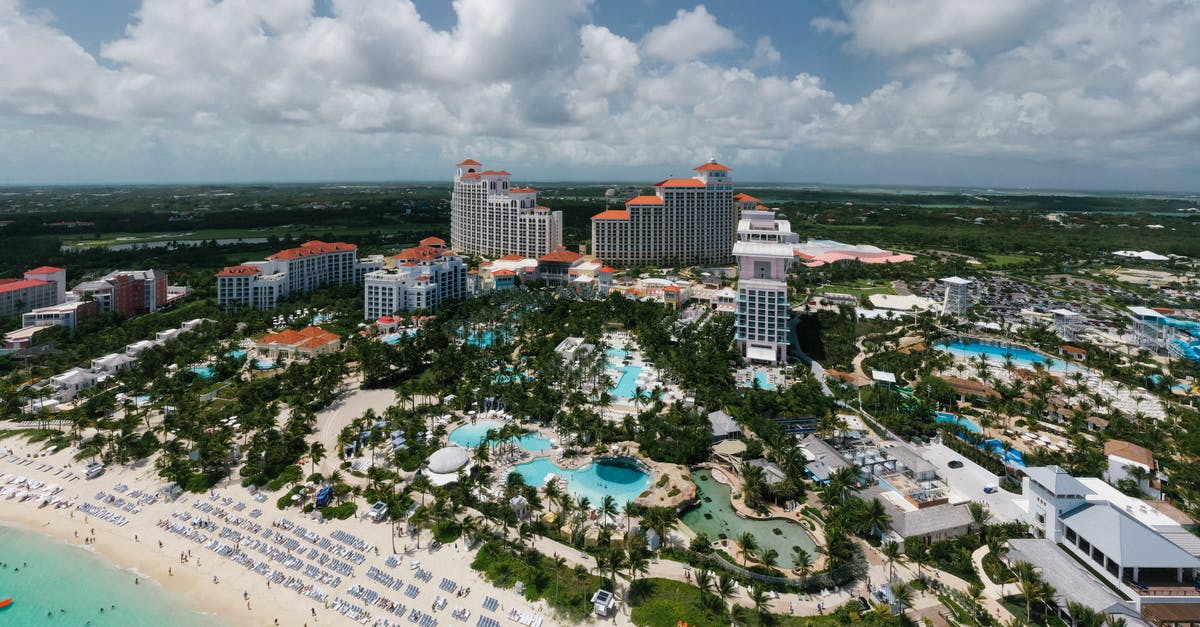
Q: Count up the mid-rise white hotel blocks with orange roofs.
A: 2